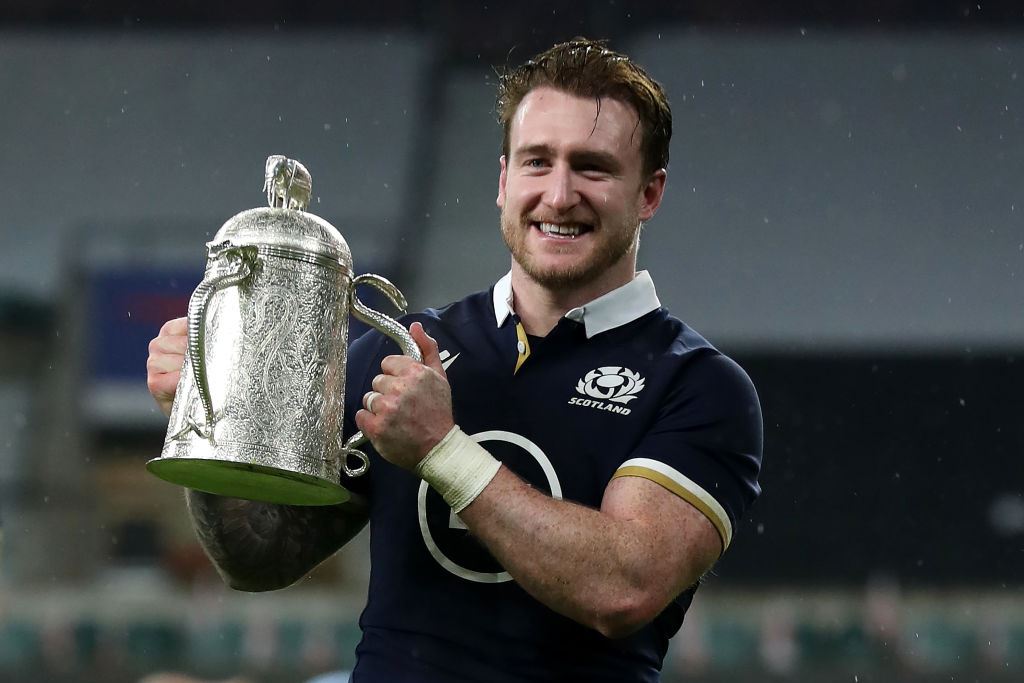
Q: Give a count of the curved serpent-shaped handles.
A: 2